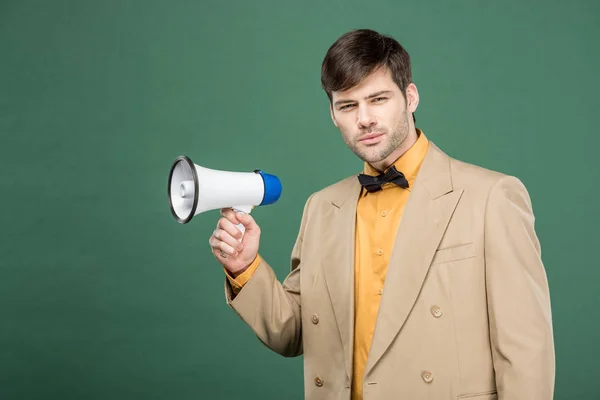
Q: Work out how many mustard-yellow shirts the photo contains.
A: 1